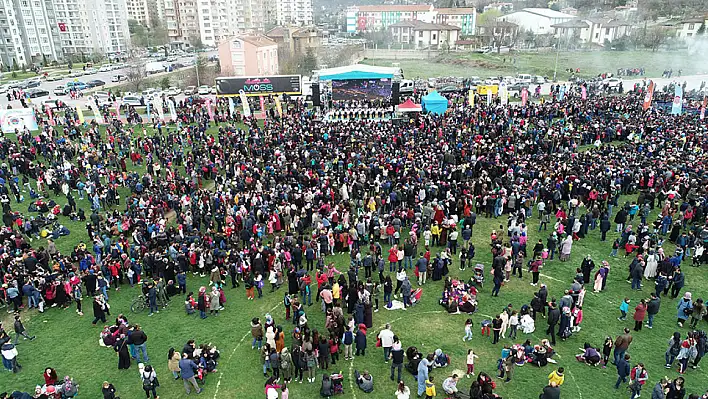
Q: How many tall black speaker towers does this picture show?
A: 2